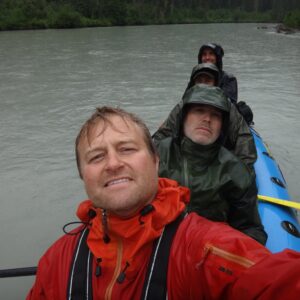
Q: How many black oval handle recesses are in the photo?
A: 3